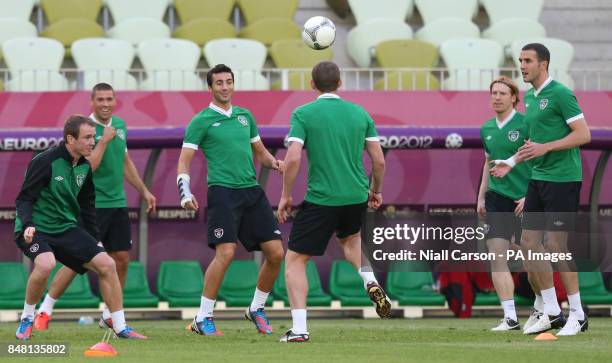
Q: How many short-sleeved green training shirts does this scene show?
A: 5